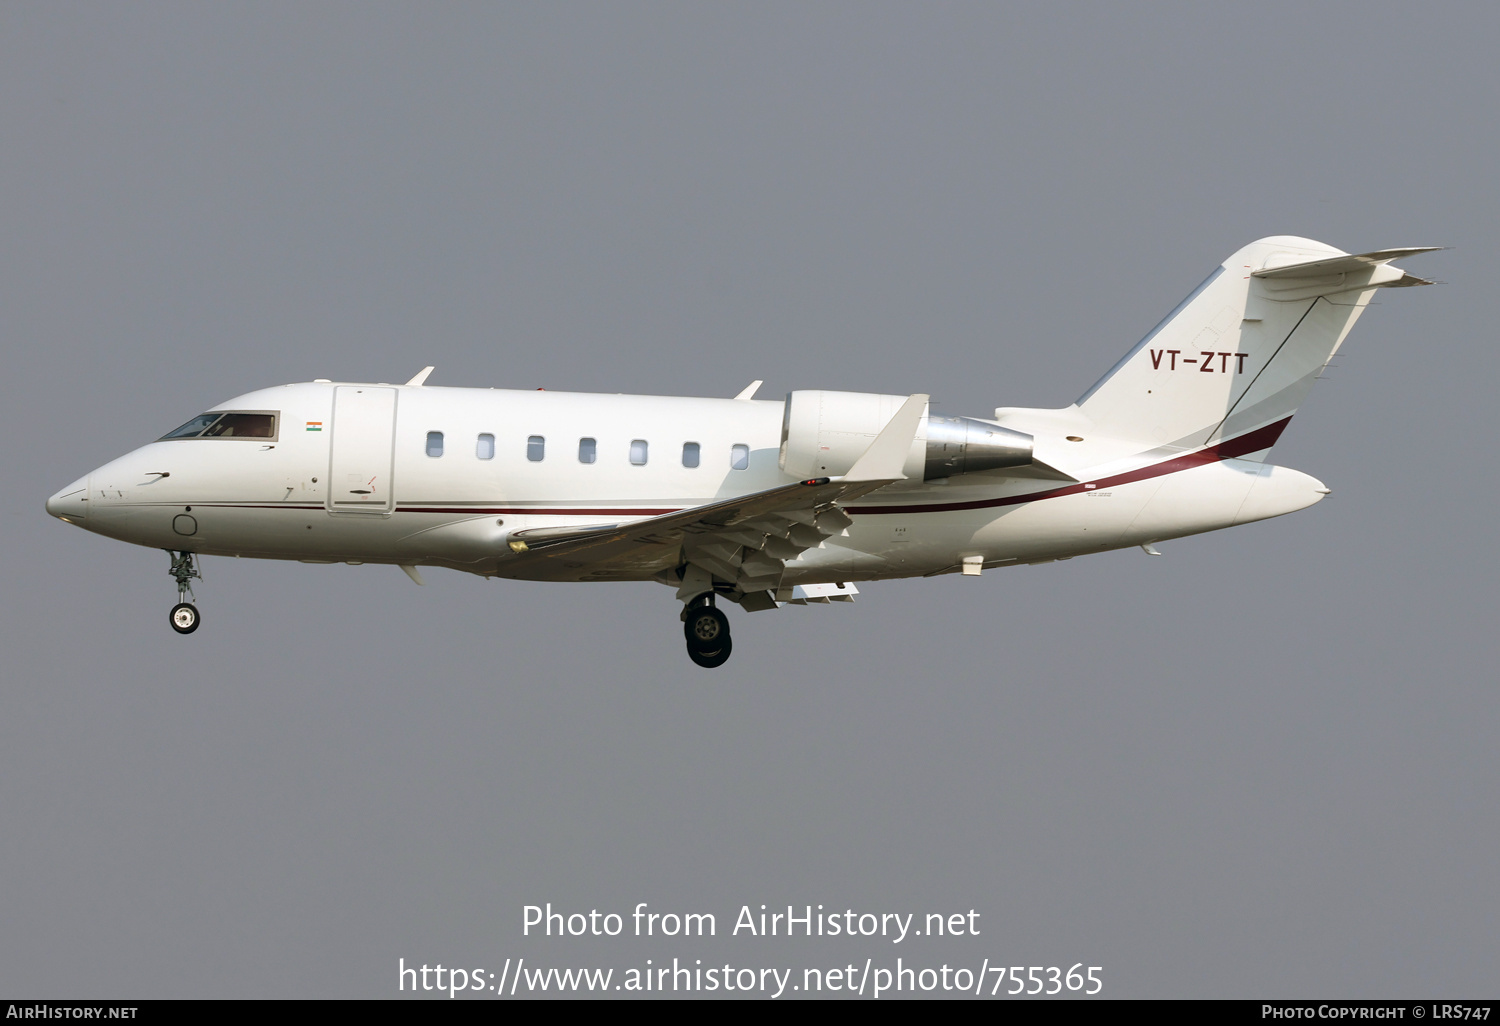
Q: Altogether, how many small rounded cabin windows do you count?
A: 7